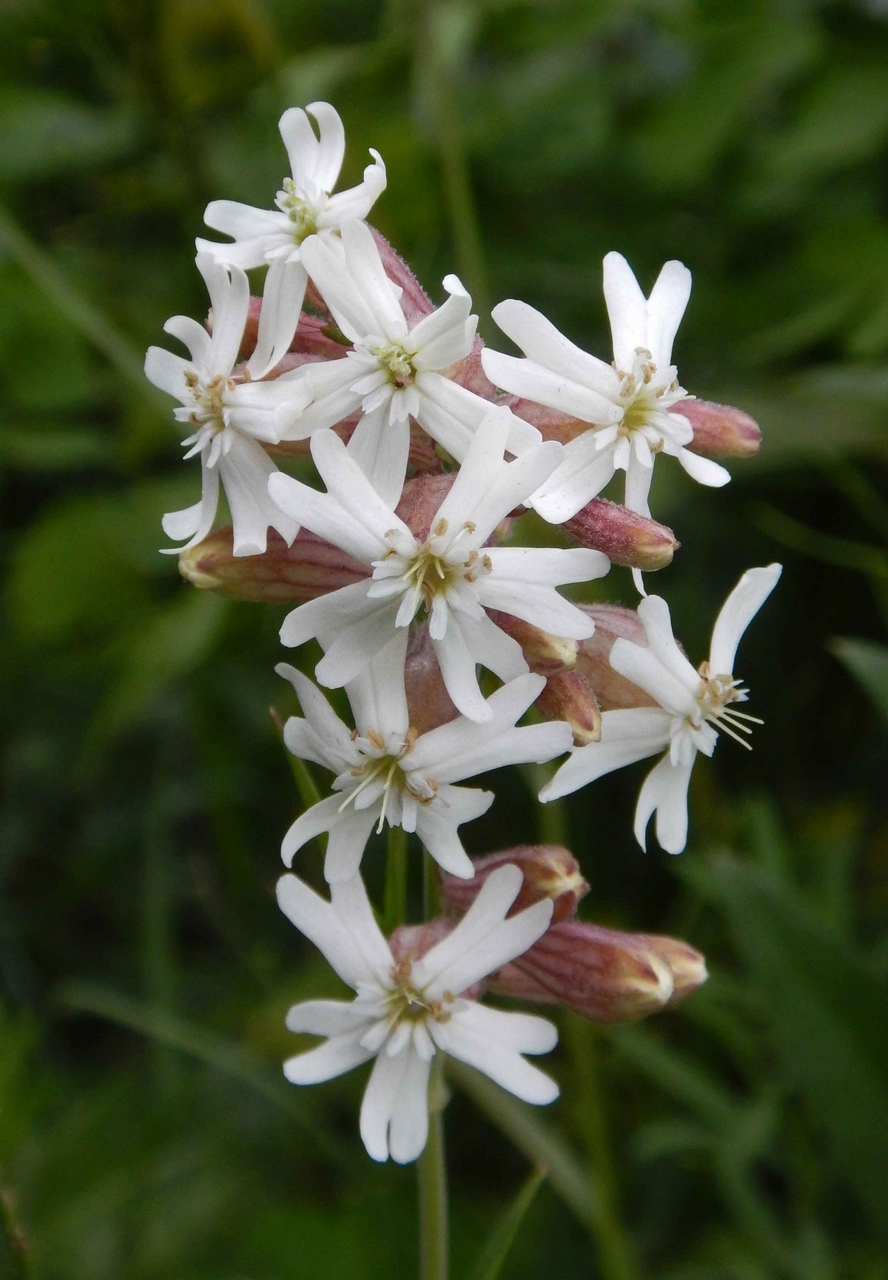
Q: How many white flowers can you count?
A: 8